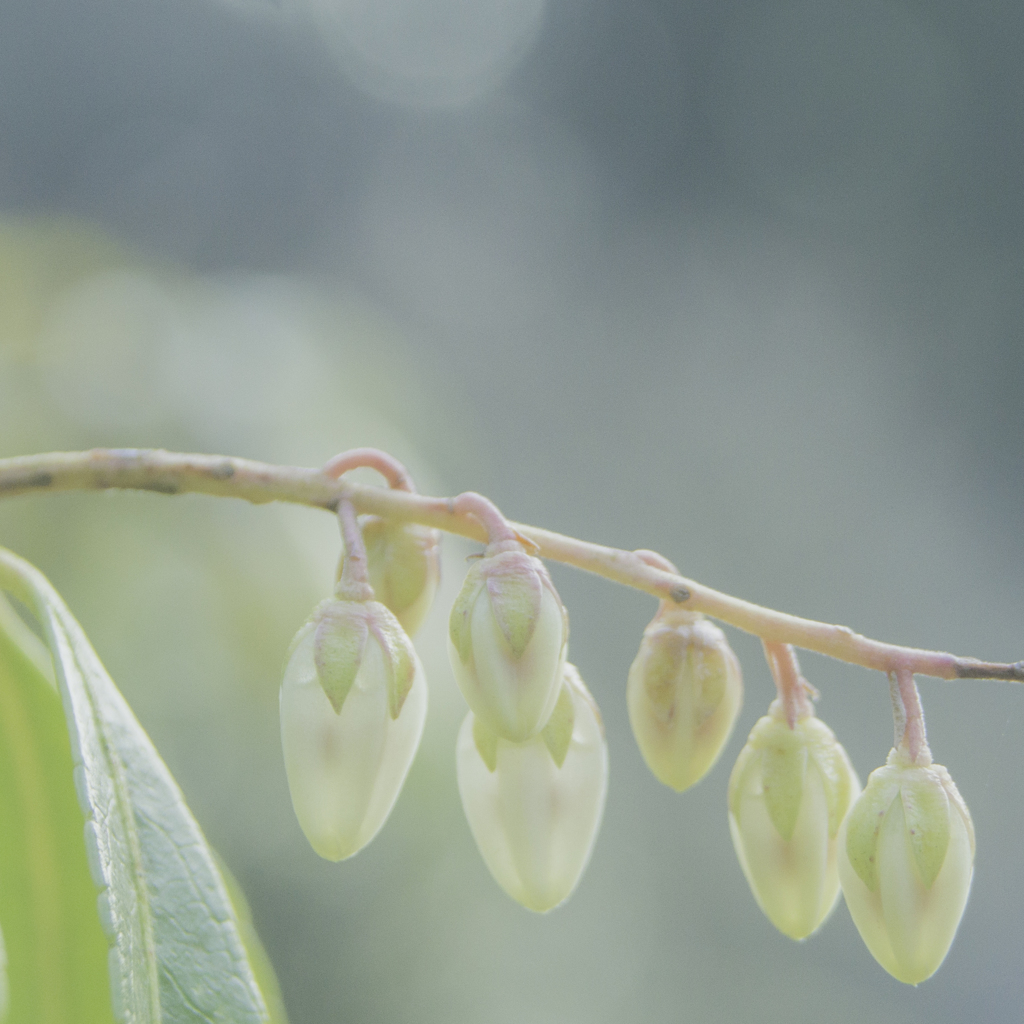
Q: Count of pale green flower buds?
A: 7